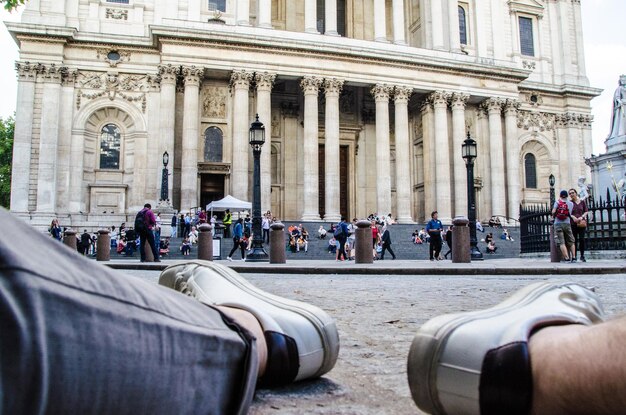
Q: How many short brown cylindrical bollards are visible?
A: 8